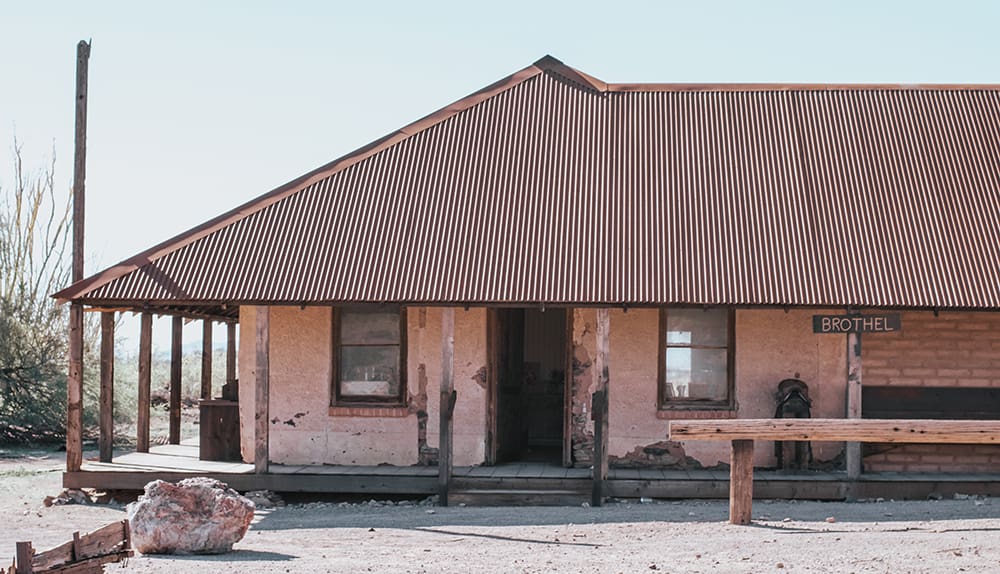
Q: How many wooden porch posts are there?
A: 10